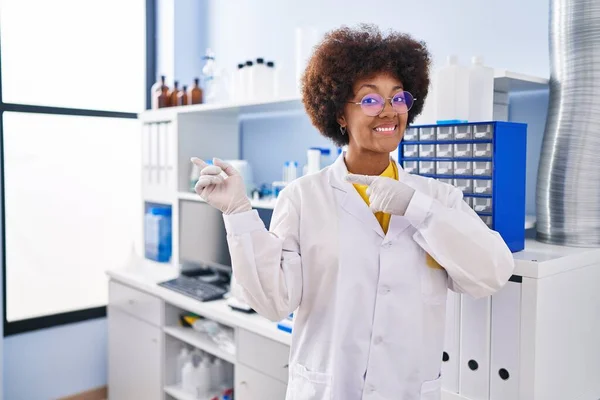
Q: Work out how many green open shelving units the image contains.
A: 0